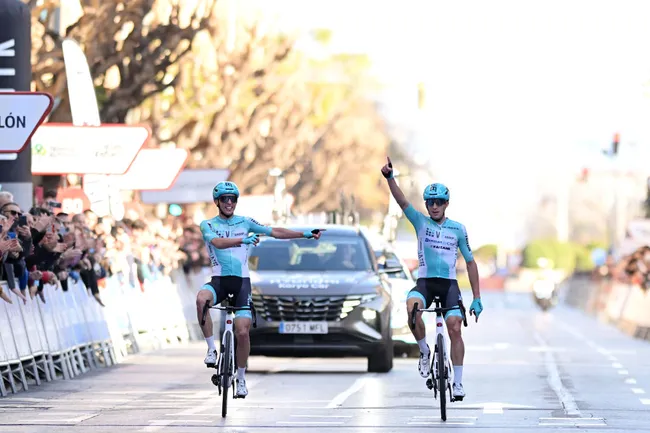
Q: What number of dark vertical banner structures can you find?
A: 1